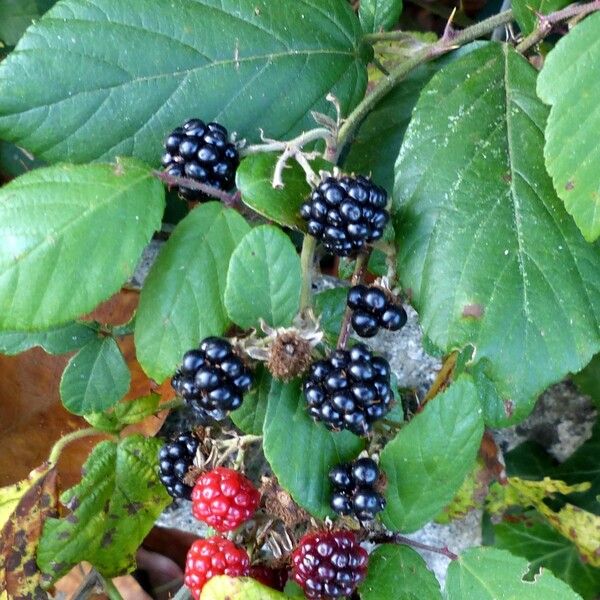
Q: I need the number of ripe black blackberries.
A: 7